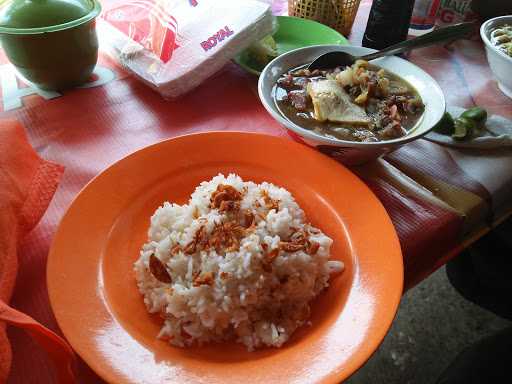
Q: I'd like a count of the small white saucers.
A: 1